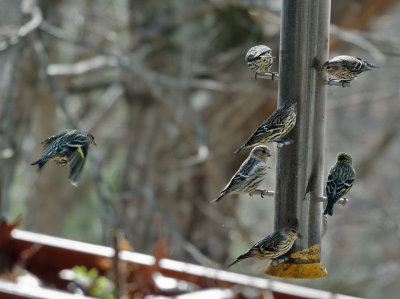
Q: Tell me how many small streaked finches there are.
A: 7